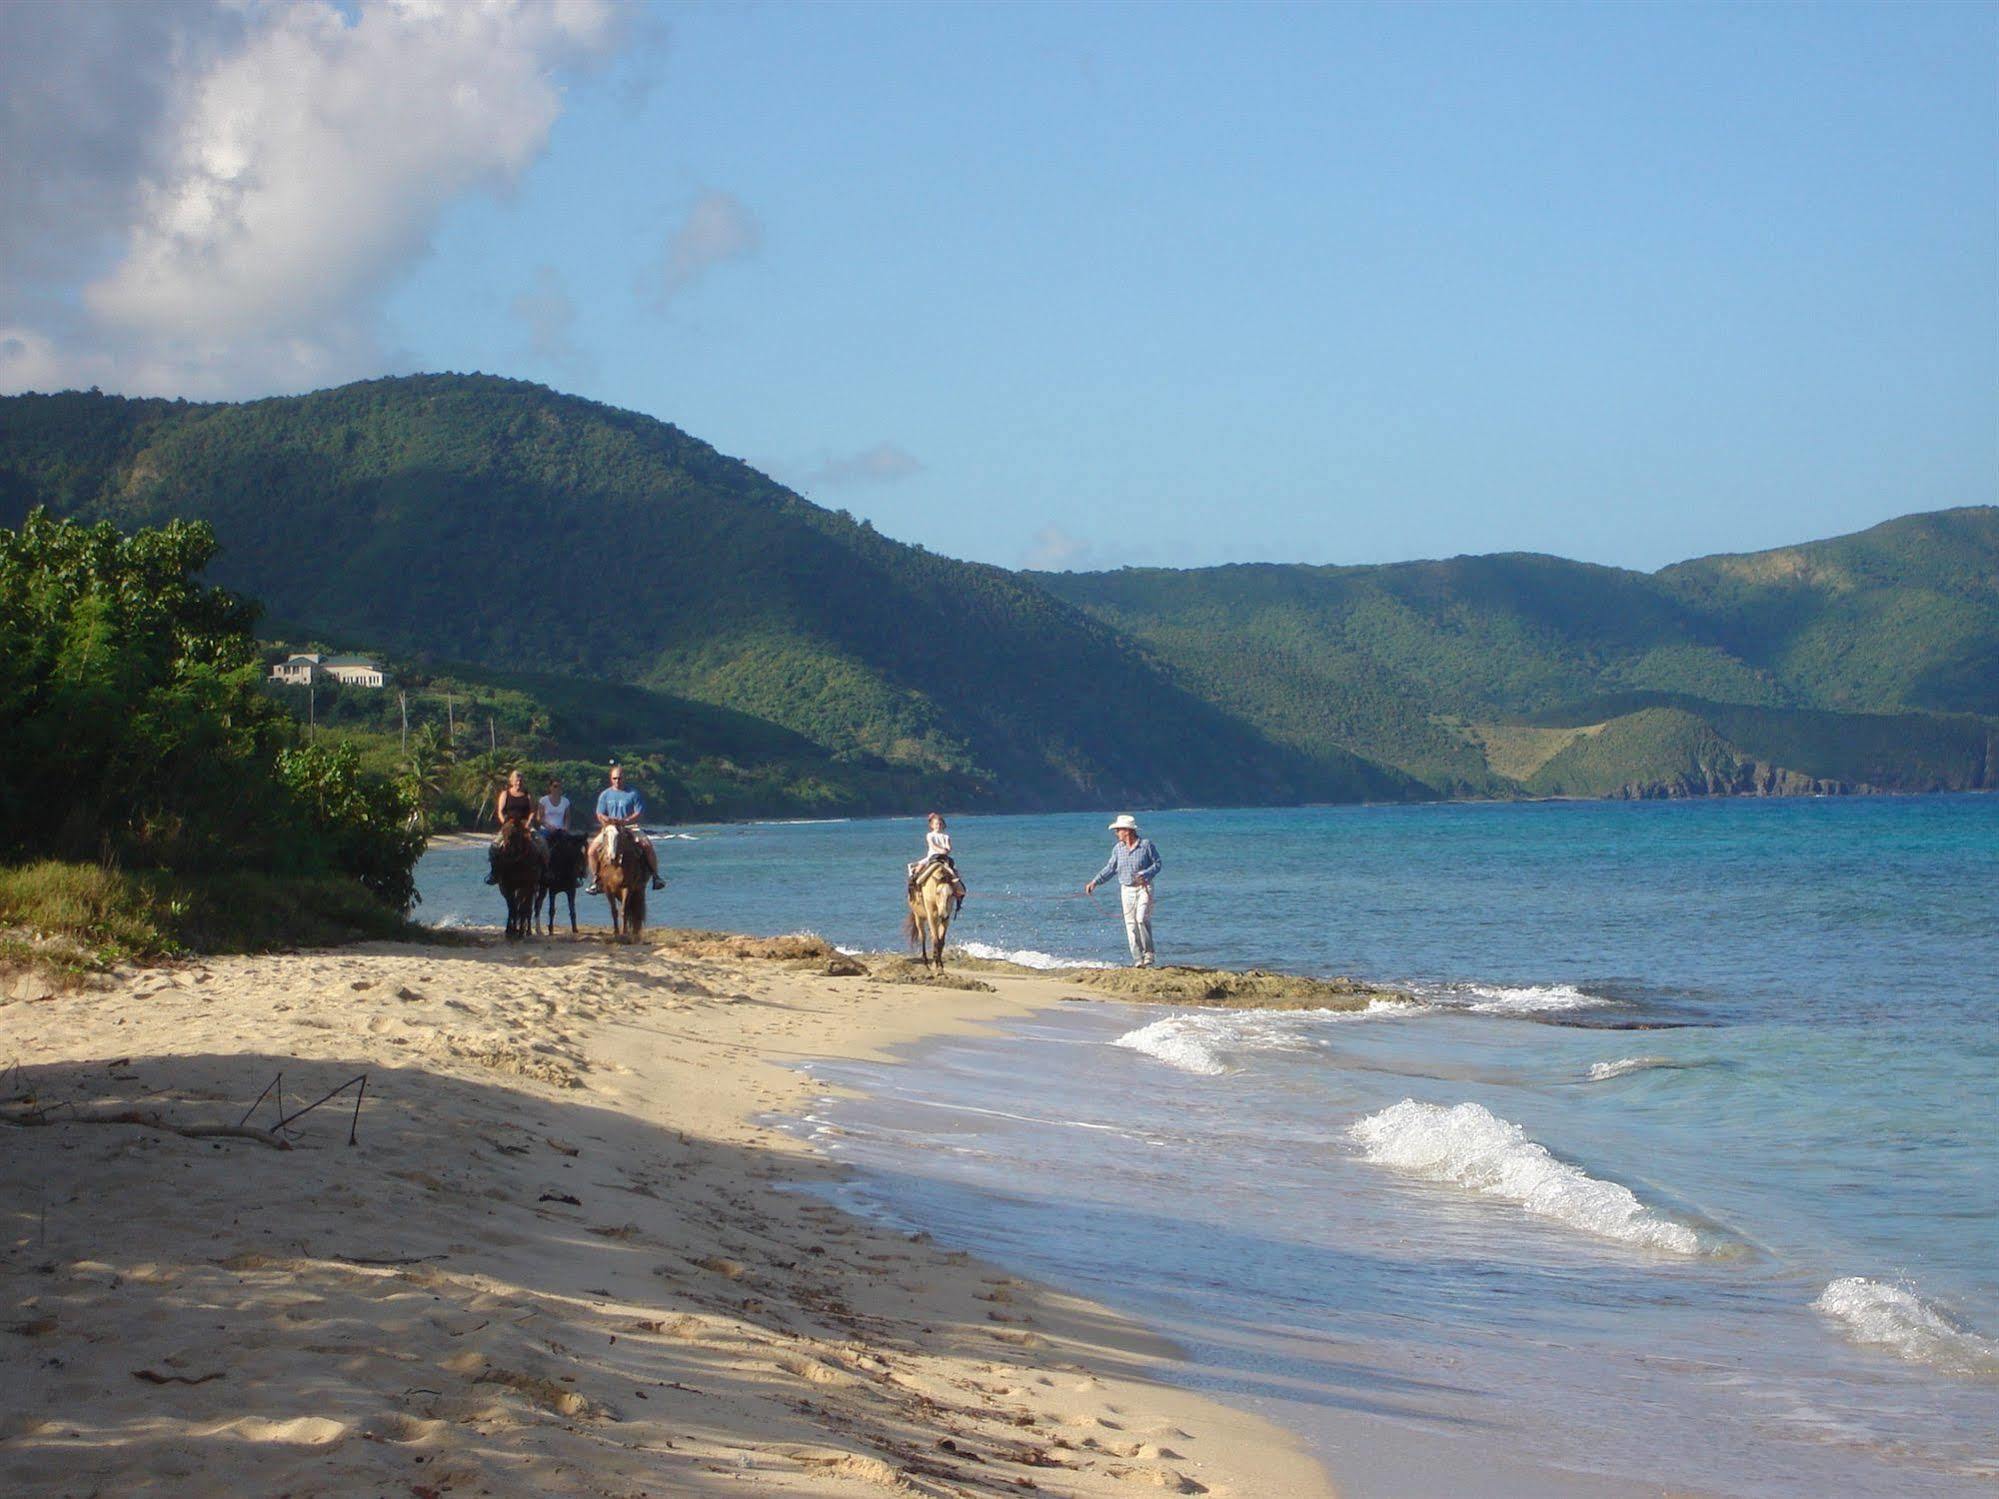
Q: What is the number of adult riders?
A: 3